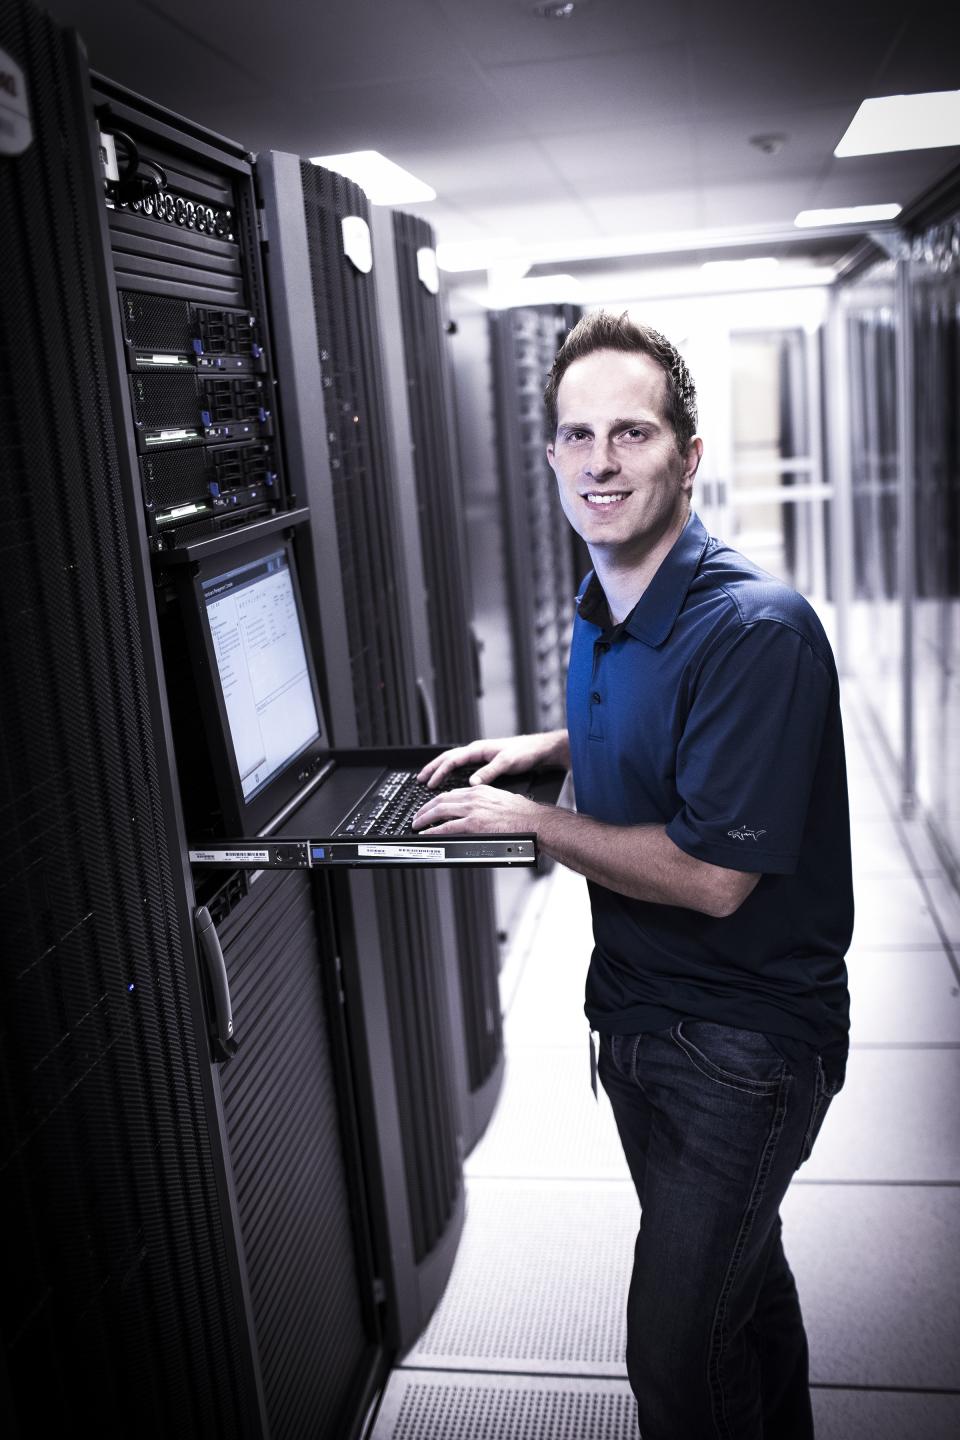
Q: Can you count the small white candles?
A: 0